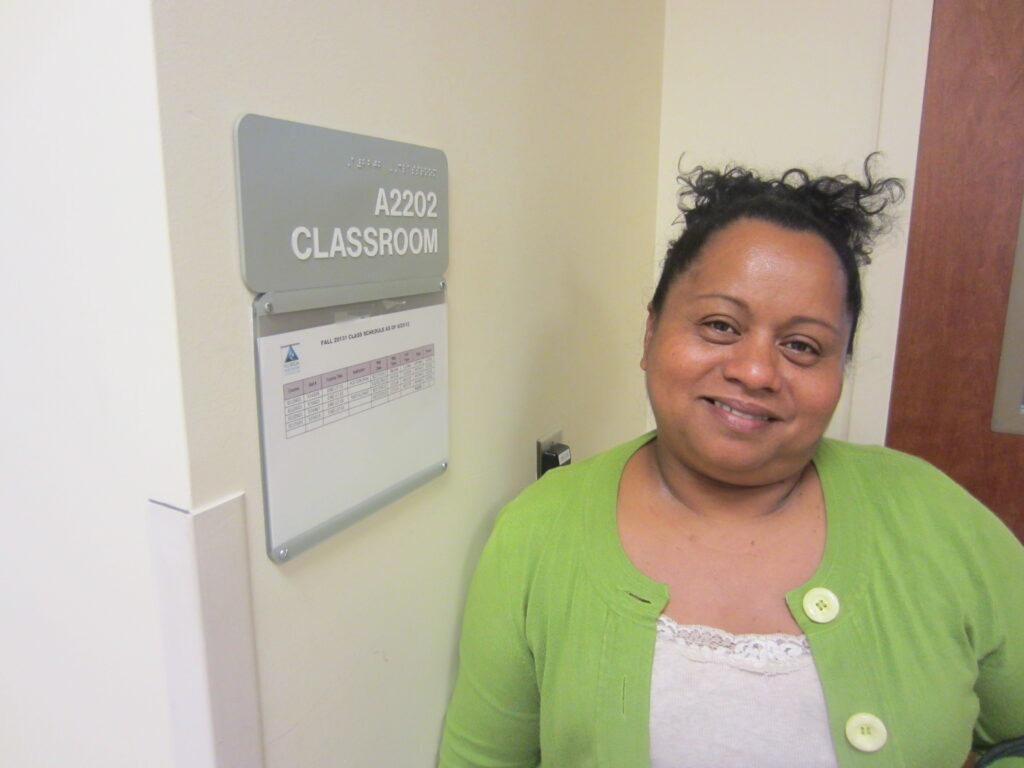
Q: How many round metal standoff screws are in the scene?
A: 4